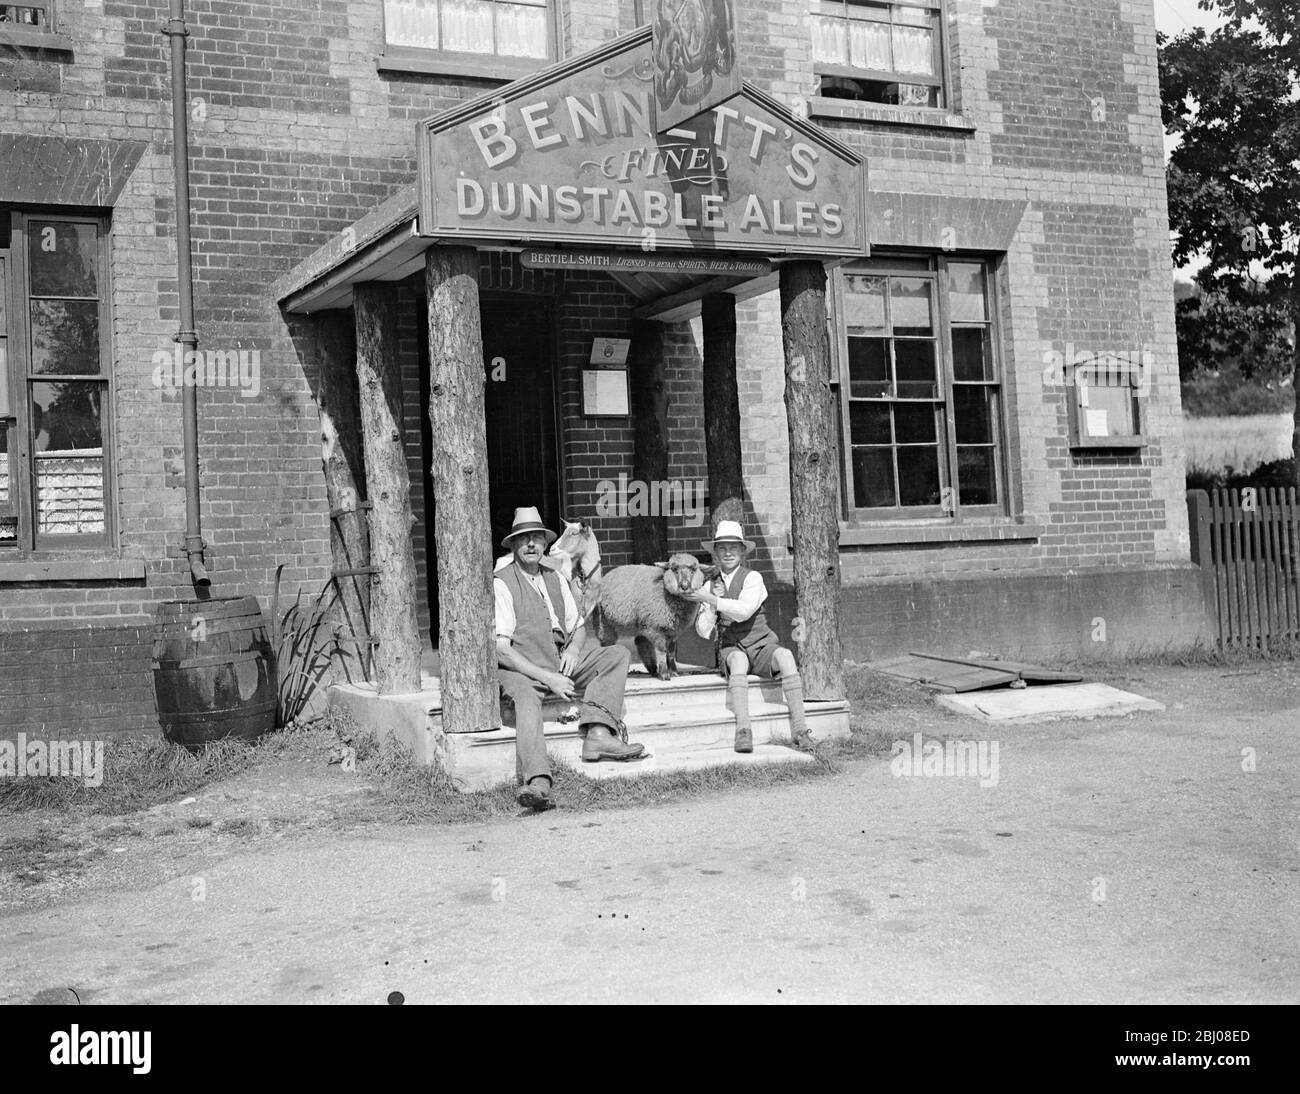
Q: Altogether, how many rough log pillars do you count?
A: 6